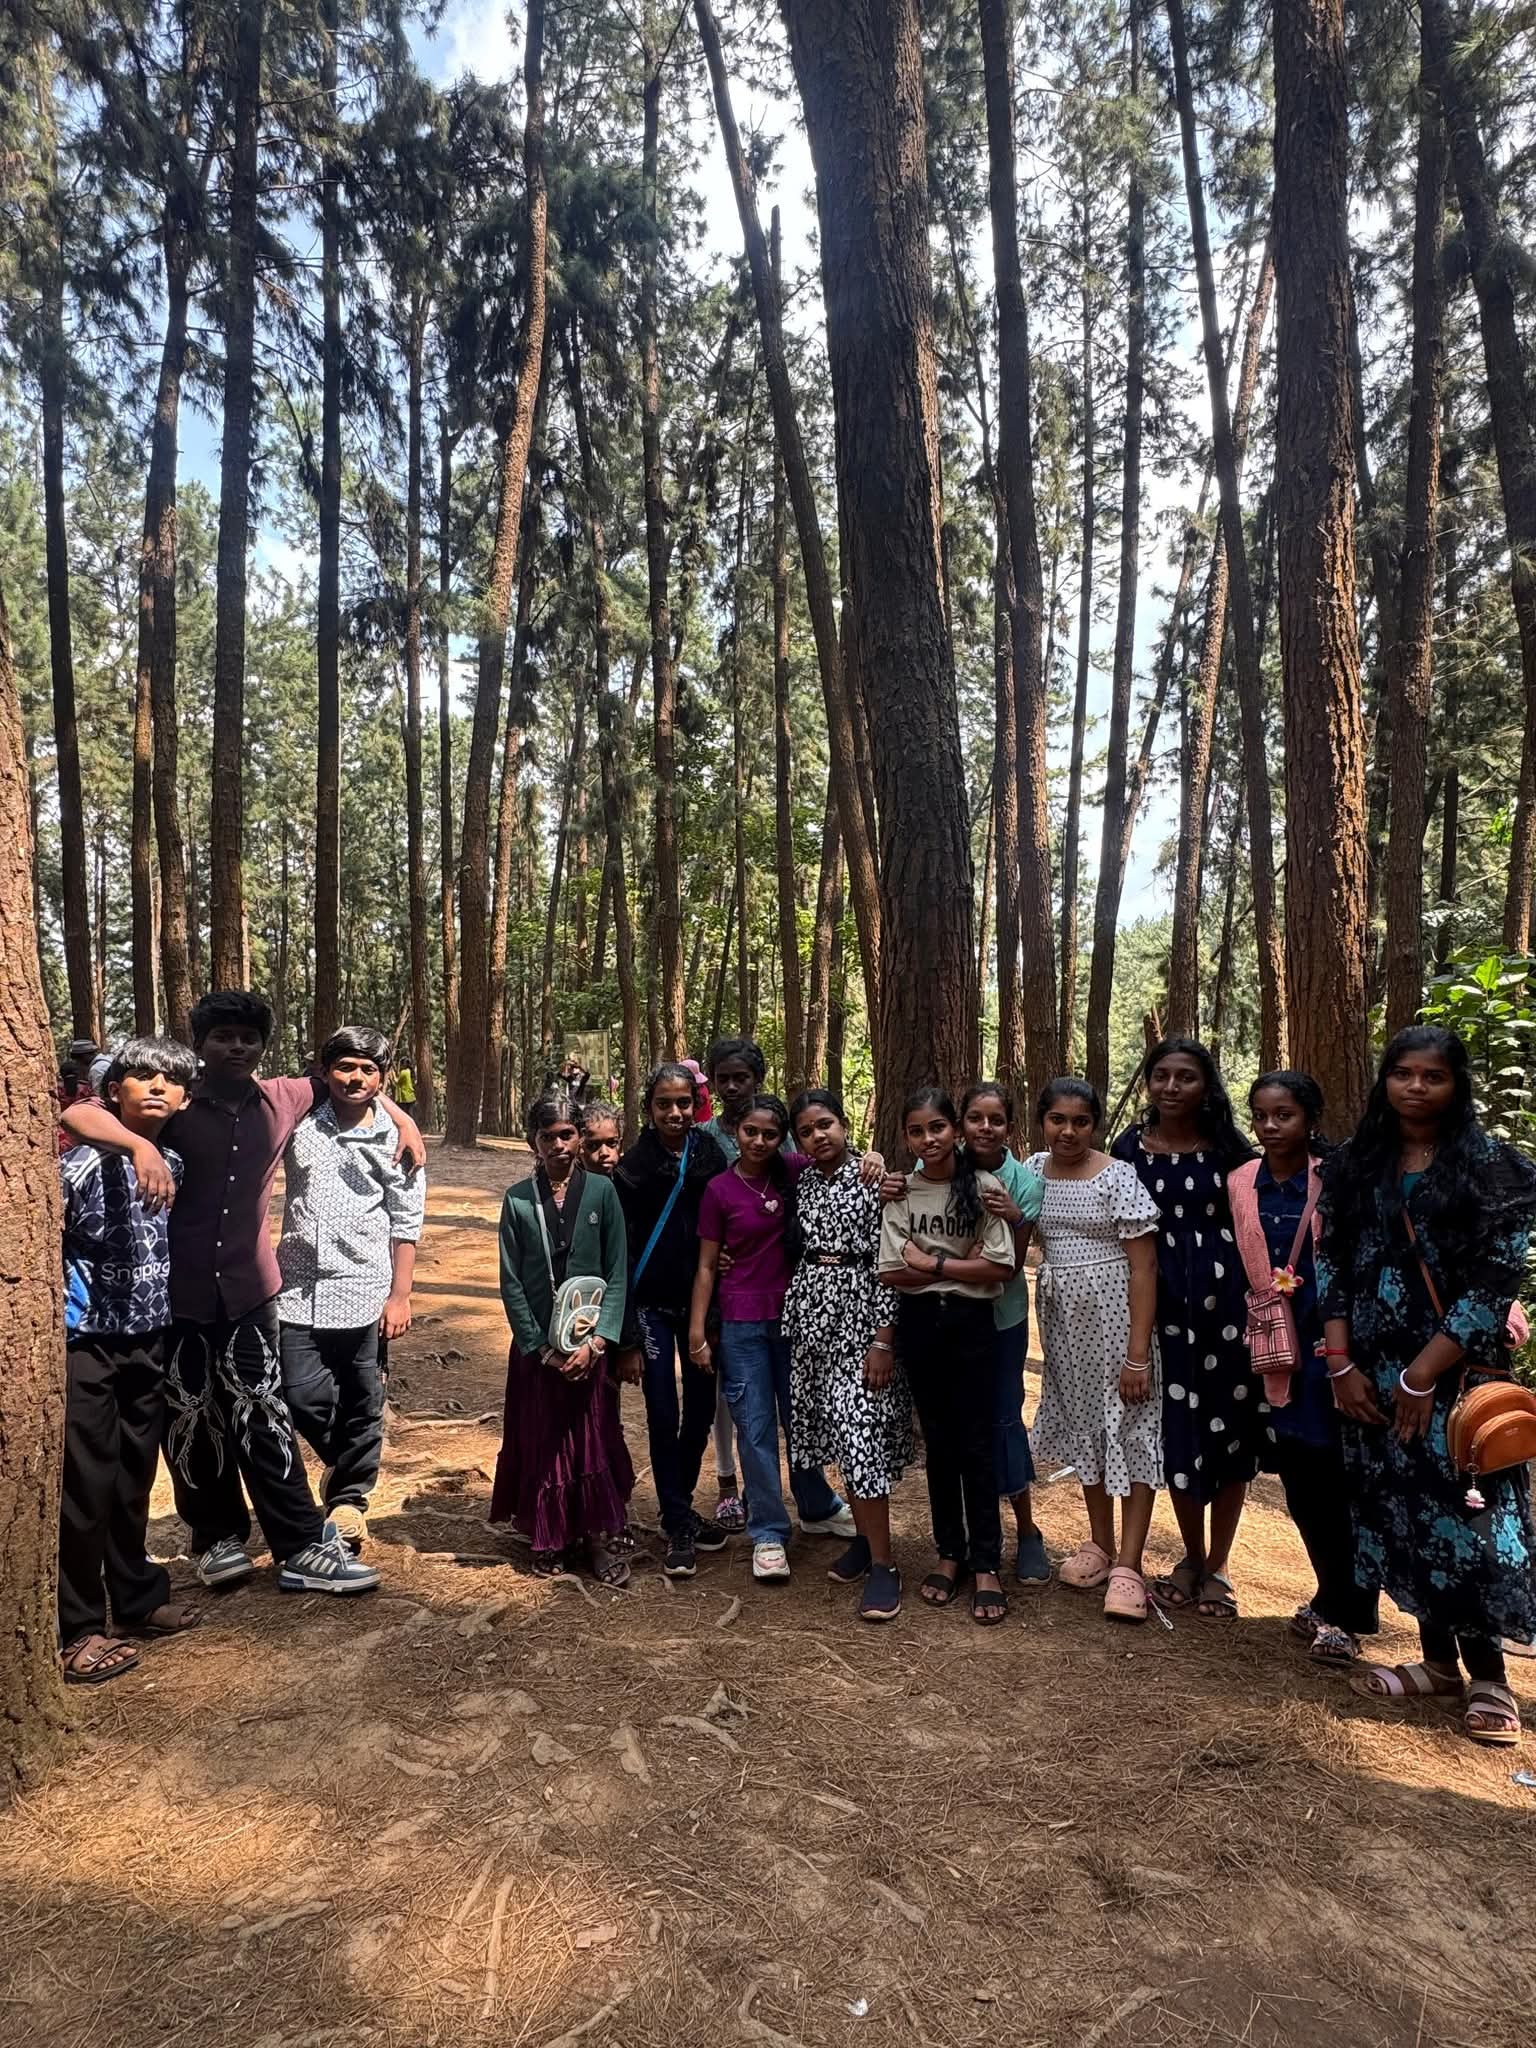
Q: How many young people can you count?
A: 15